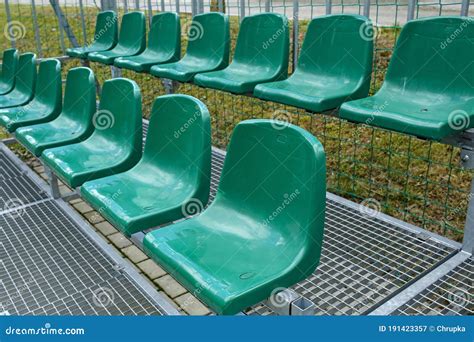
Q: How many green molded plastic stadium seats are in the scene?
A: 14